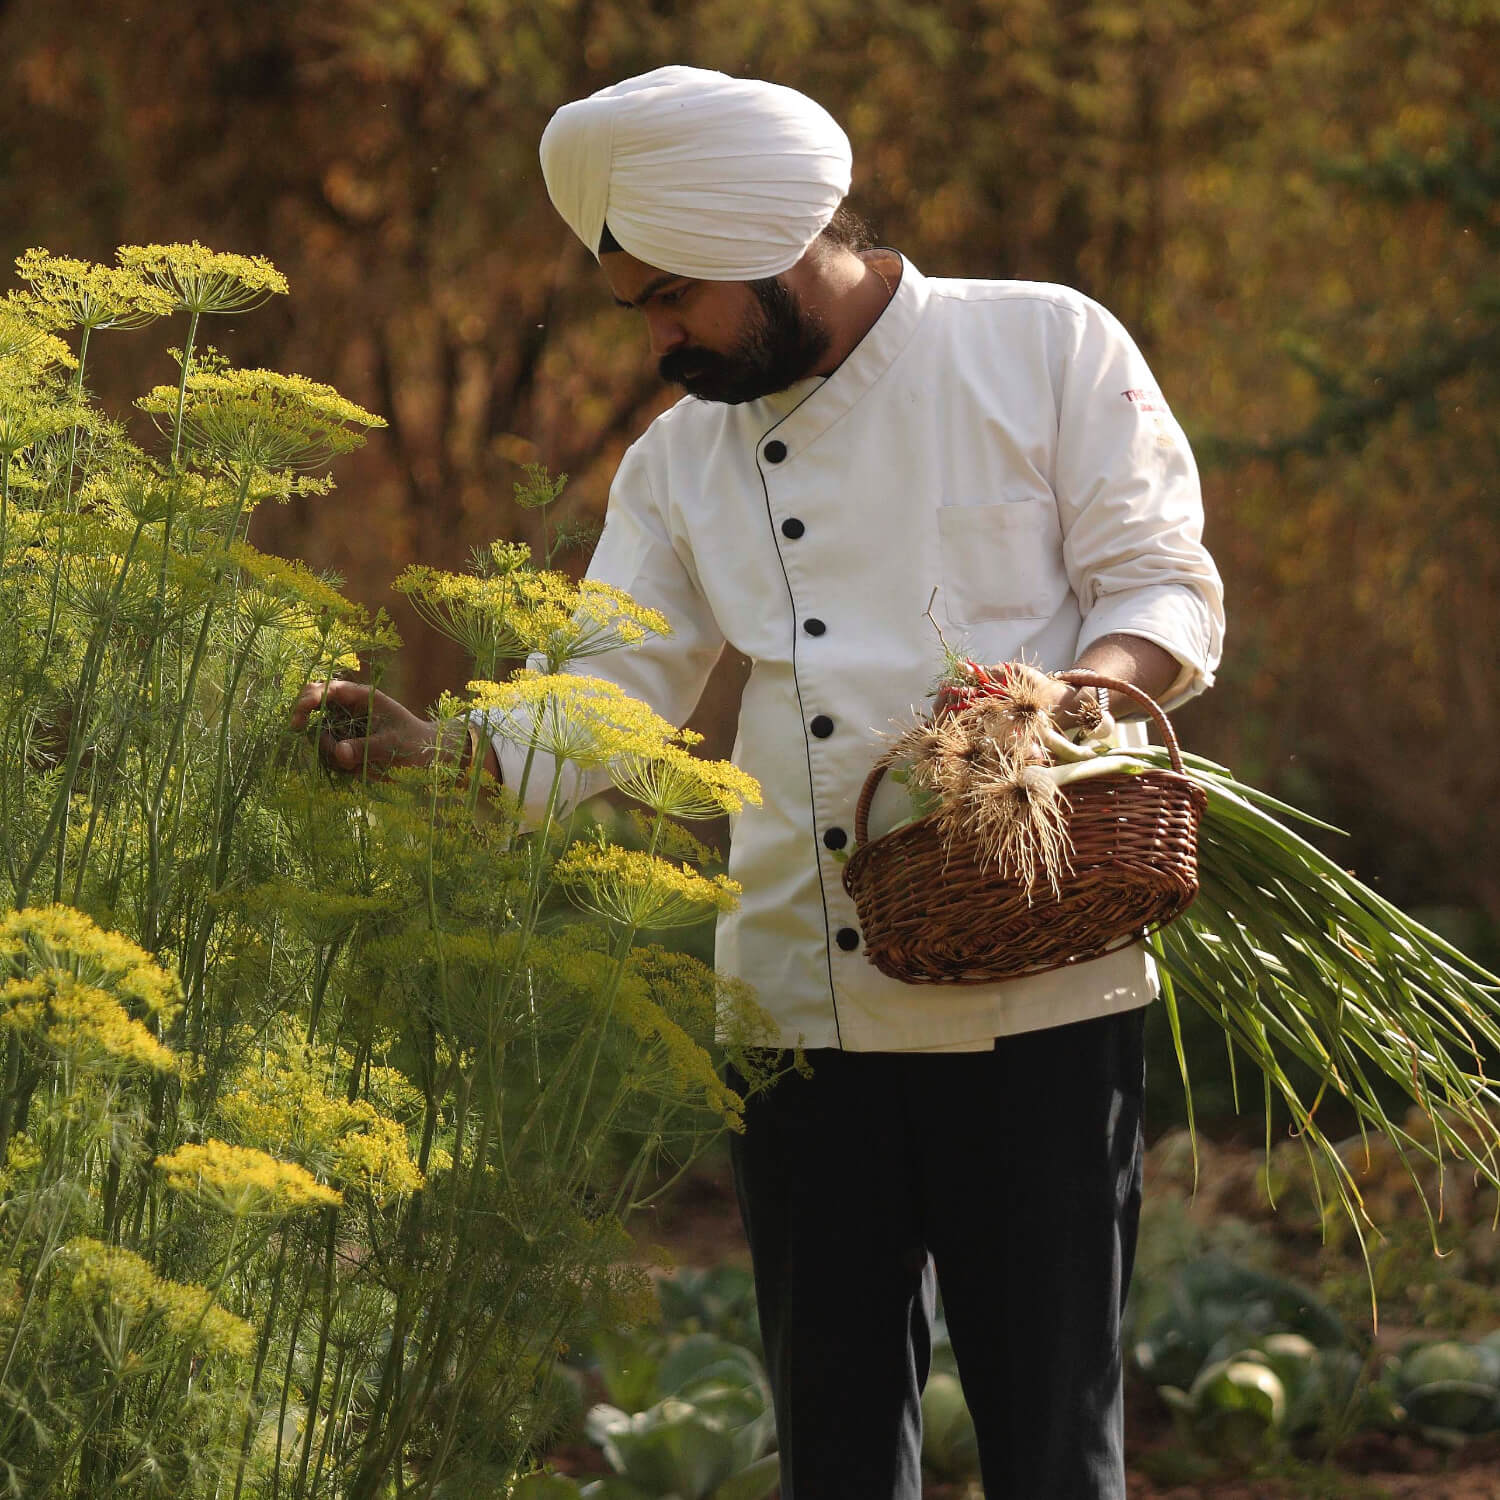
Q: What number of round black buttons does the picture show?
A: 6